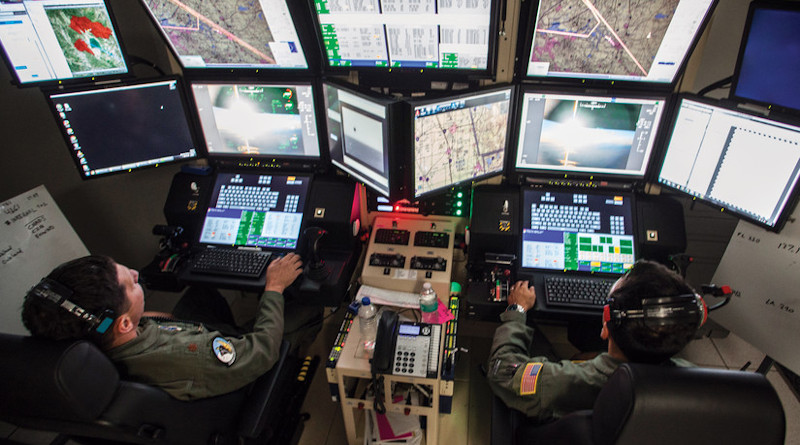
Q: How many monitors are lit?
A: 13